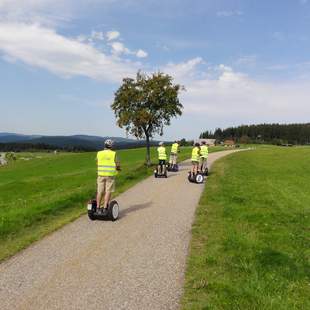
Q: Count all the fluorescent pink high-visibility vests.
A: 0